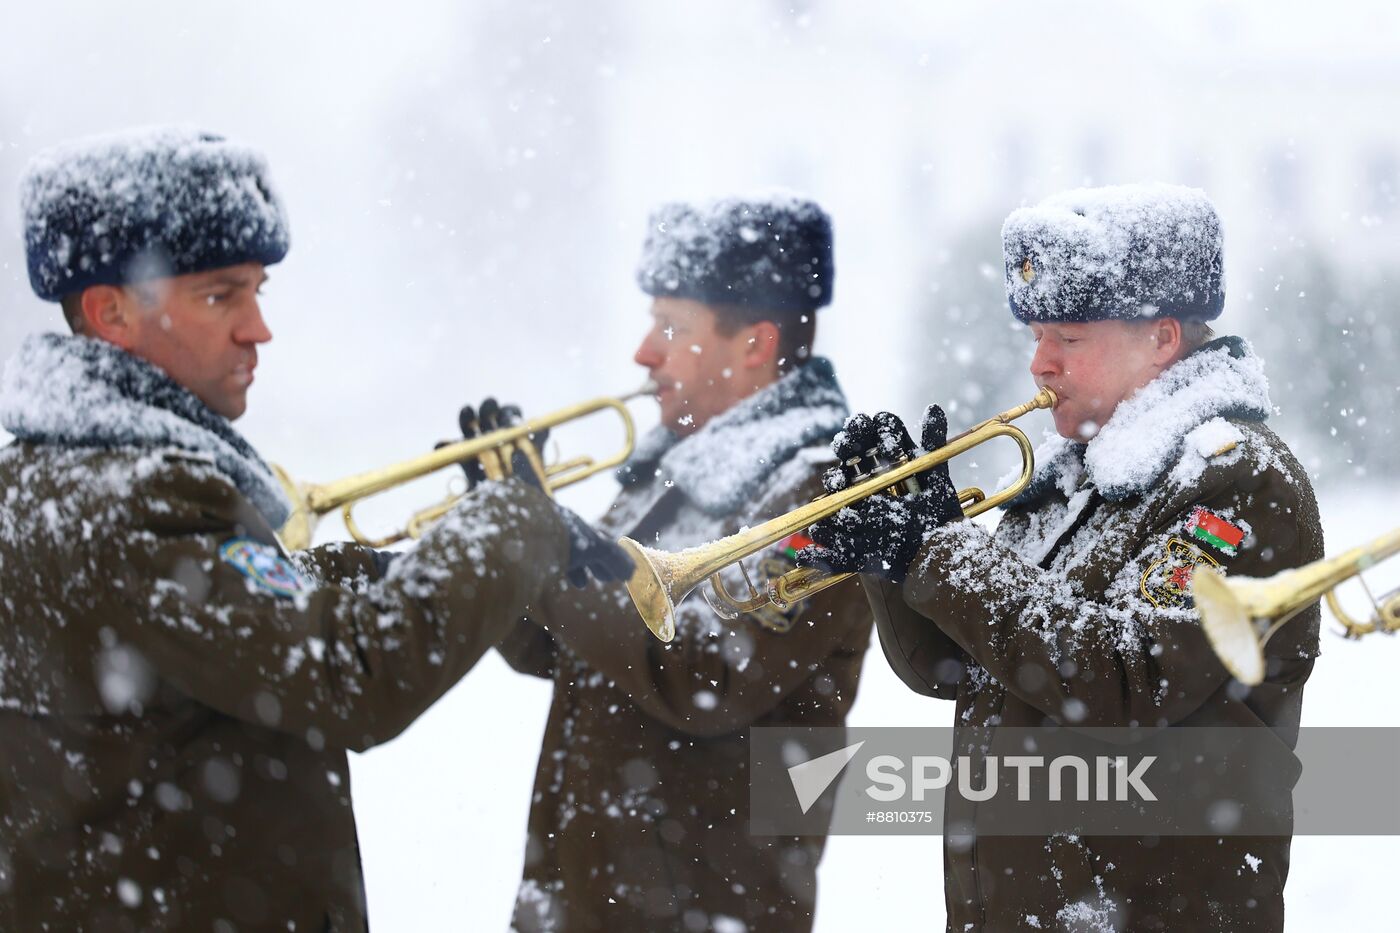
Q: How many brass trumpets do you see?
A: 3